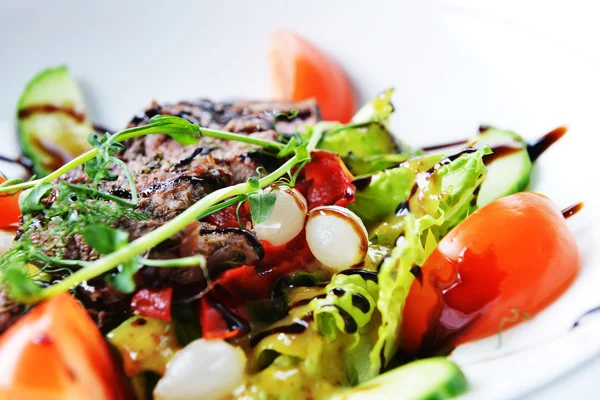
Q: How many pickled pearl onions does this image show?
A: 3